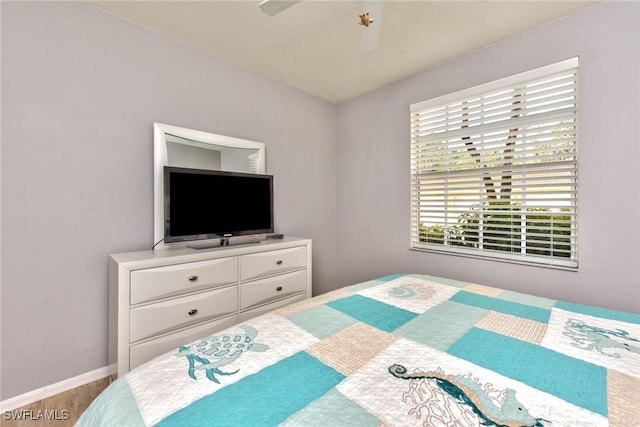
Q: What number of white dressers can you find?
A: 1